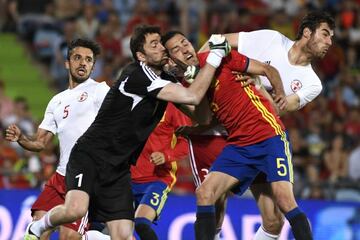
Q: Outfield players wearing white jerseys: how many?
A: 2